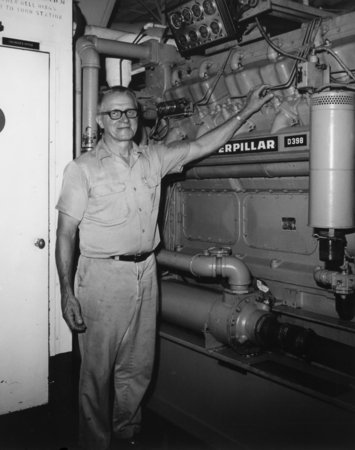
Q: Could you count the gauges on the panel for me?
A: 8